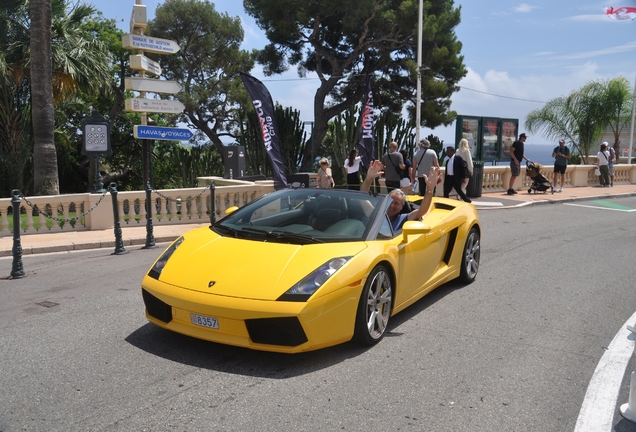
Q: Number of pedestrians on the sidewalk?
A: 11